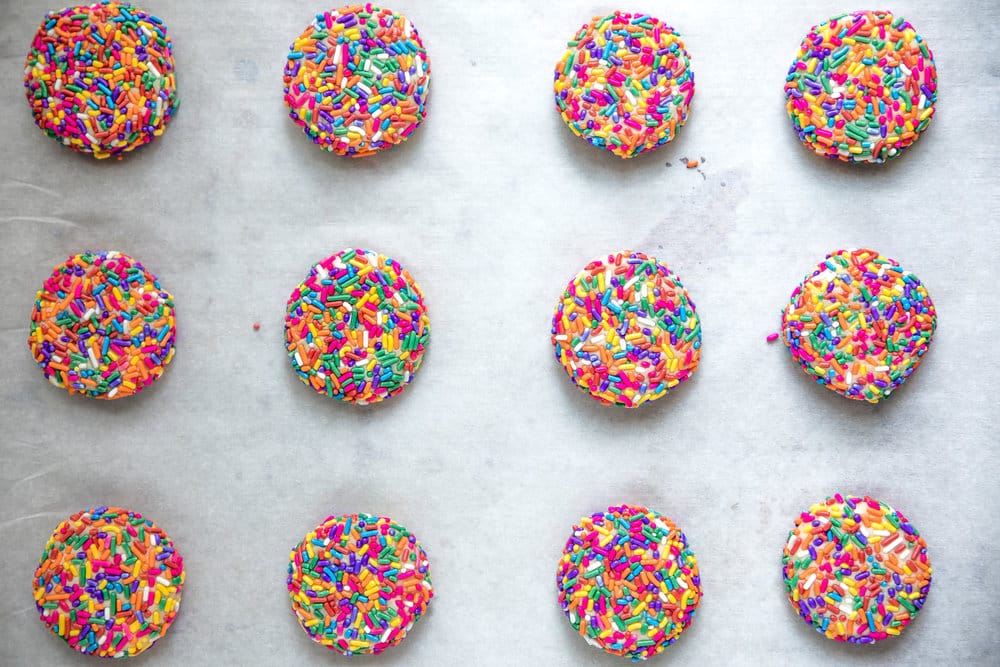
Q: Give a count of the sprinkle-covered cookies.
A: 12